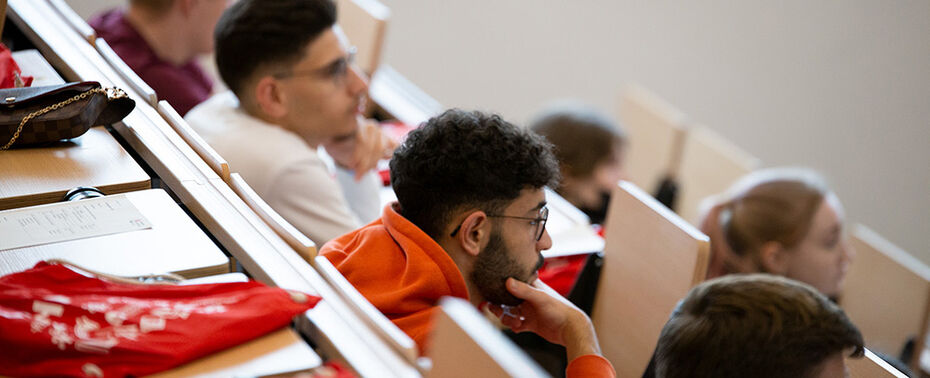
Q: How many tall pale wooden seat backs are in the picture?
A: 6